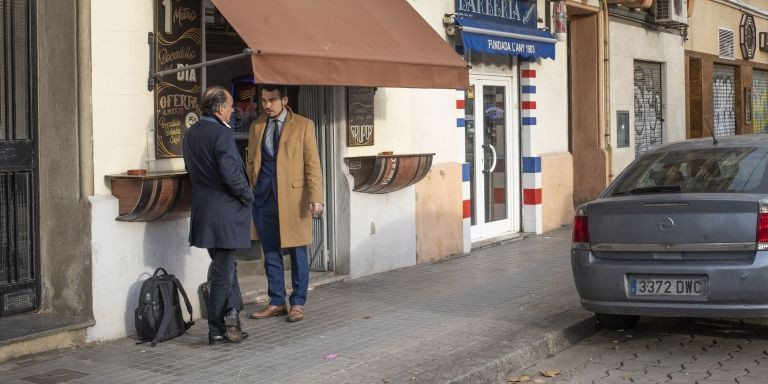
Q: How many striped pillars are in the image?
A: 2